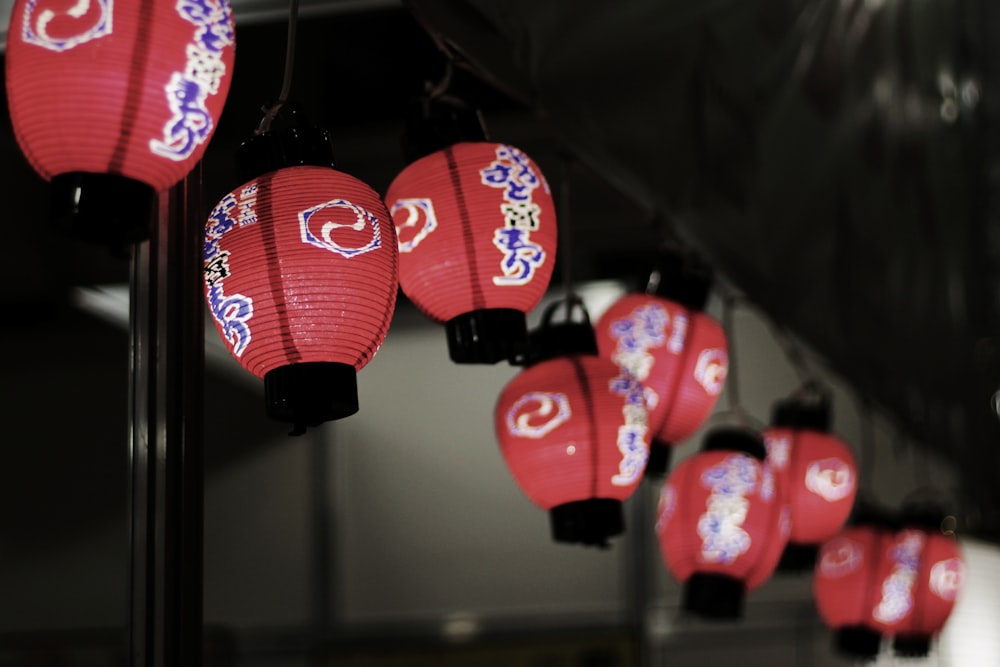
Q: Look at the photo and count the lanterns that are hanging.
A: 9